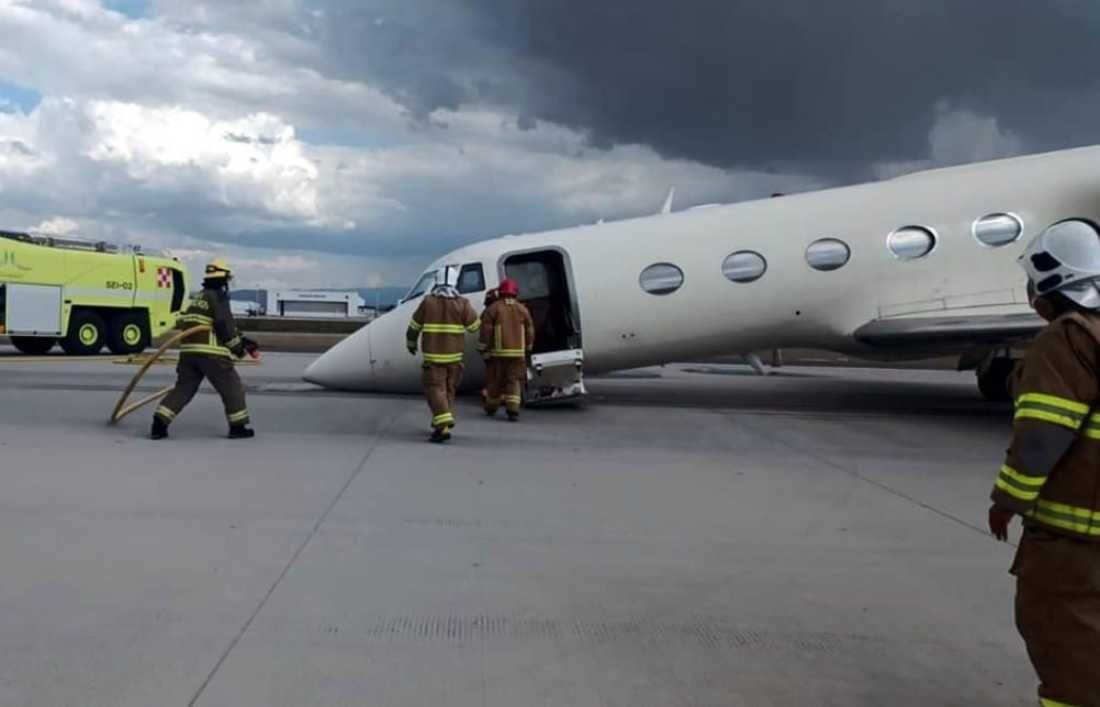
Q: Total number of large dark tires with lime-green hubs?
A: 2